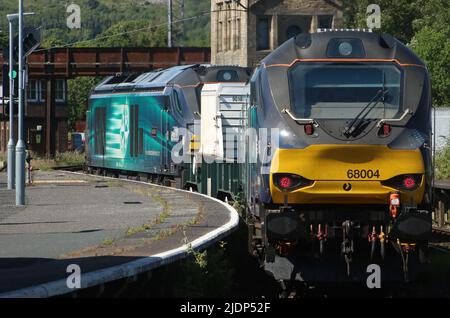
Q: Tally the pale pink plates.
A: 0